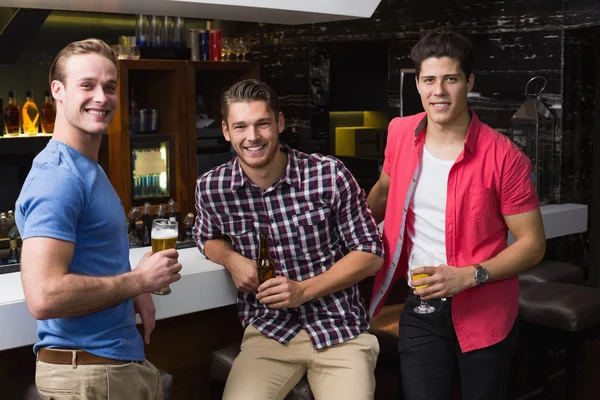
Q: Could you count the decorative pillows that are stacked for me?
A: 0